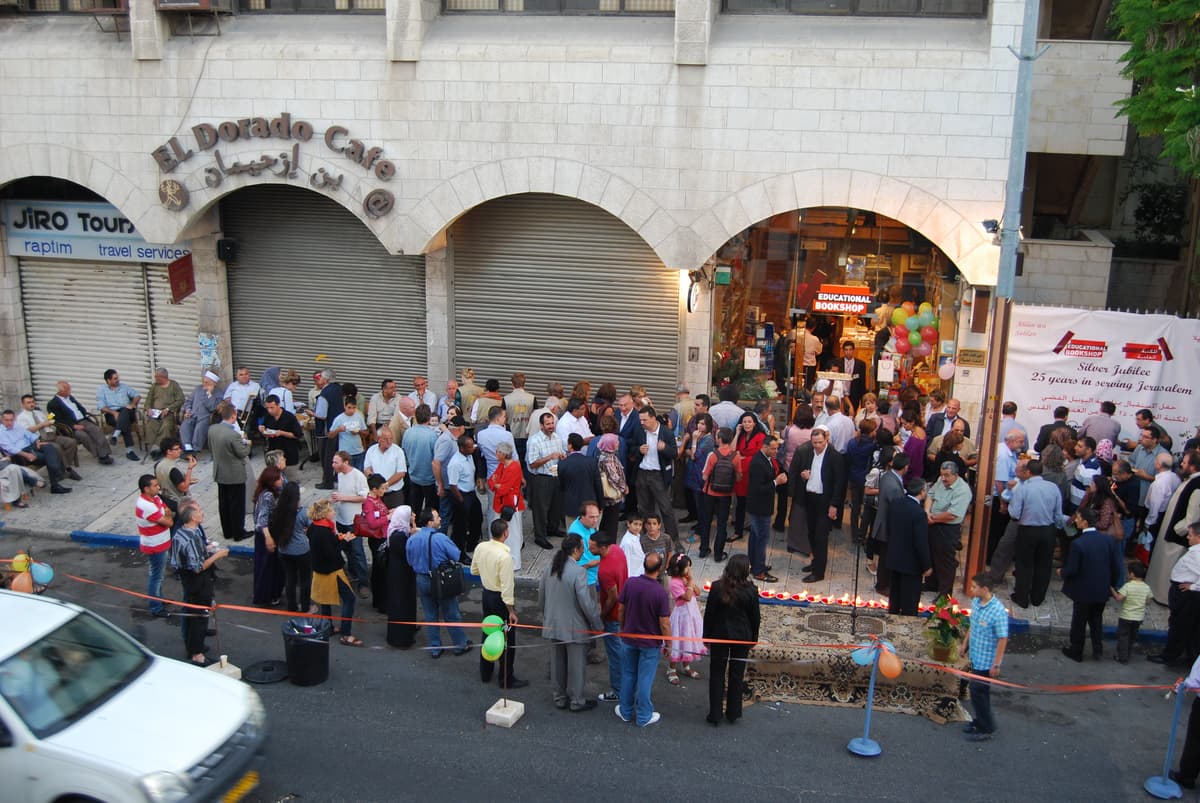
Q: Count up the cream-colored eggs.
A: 0